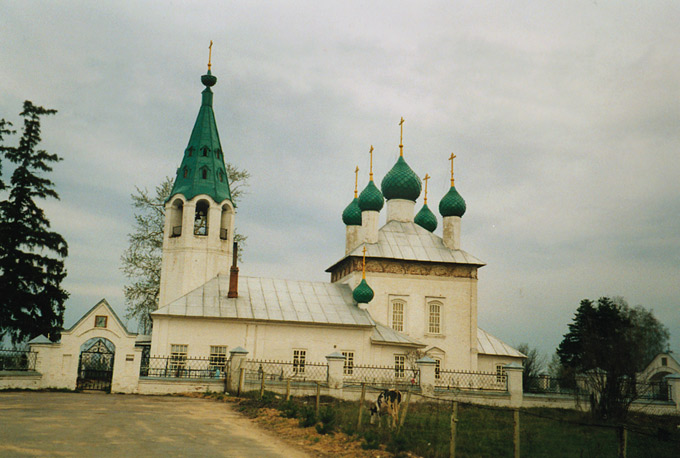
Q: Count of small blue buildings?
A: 0